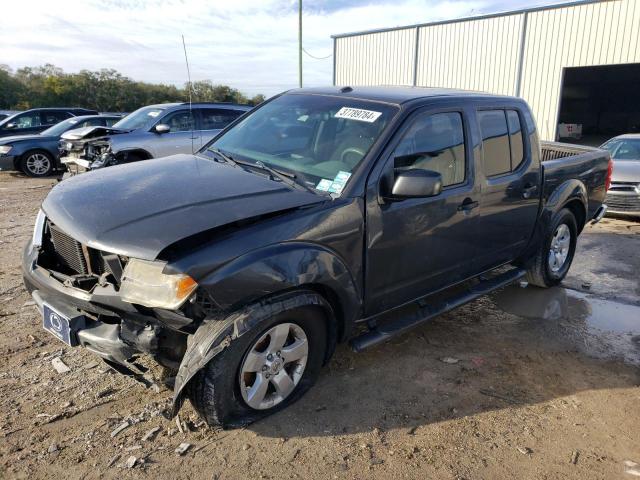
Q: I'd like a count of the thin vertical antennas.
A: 1